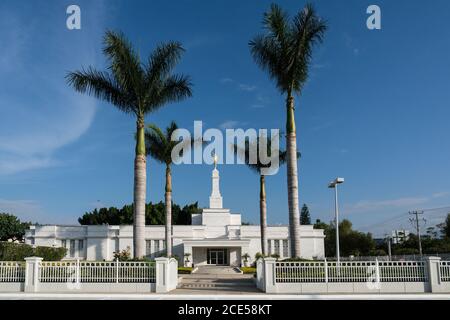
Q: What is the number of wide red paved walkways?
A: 0